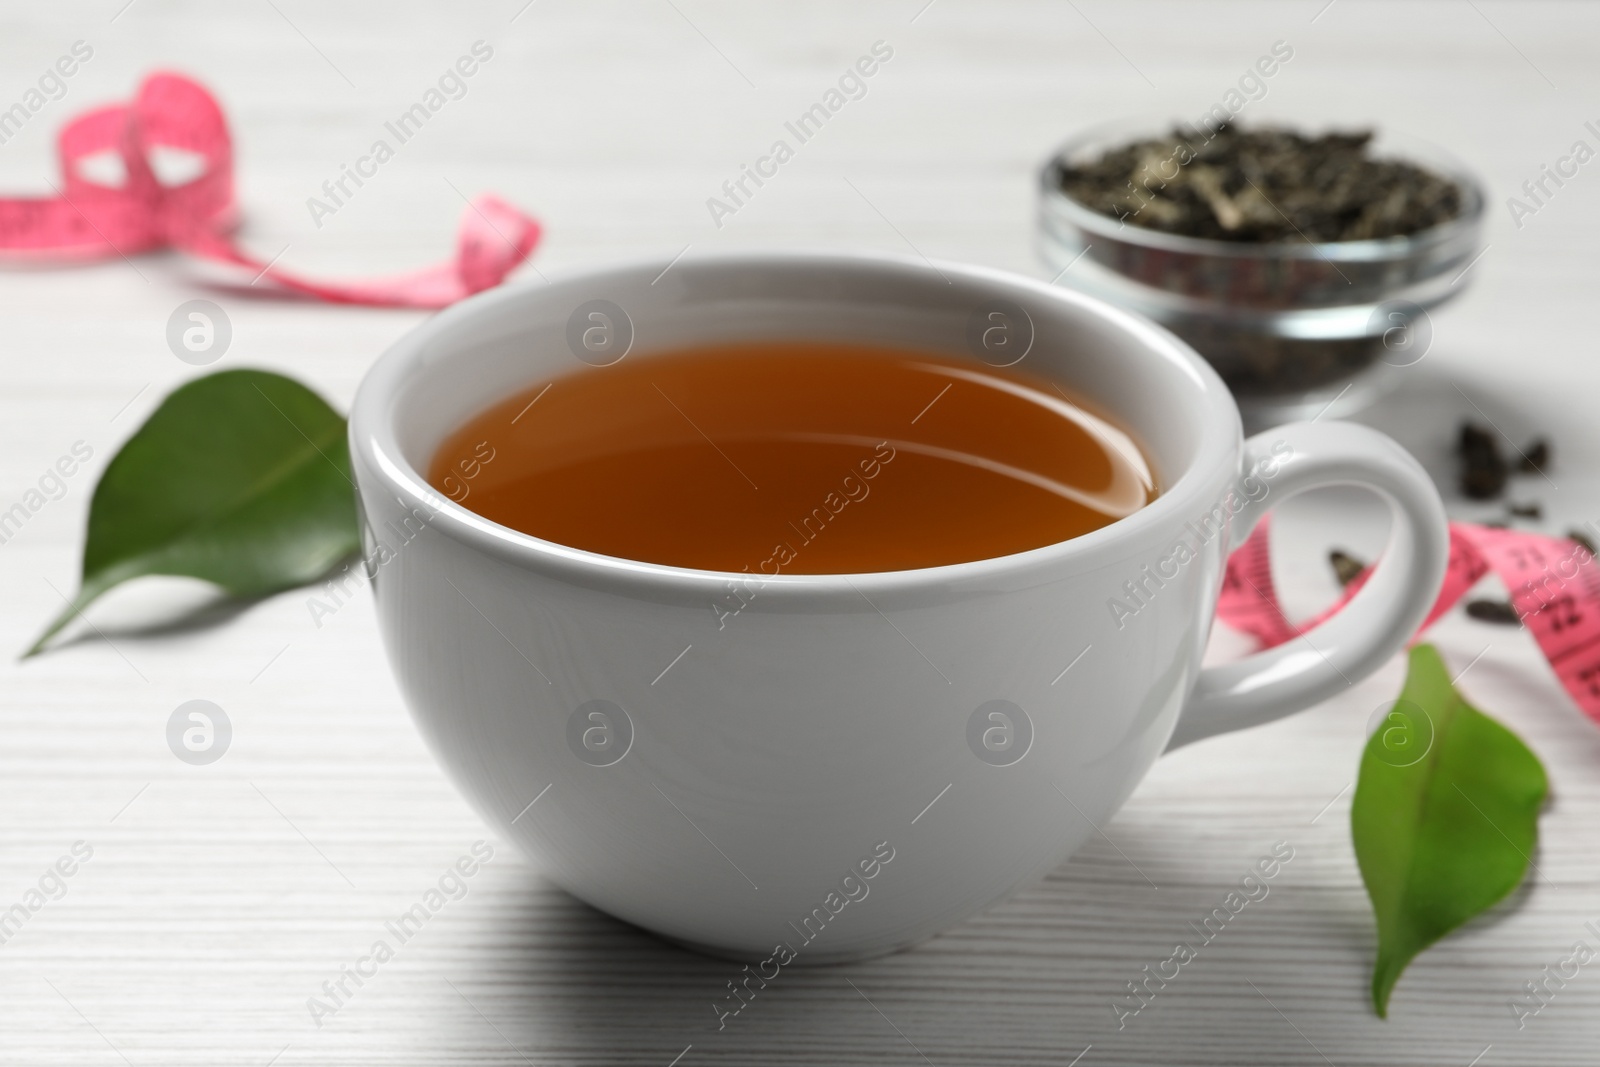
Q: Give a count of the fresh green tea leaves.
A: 2